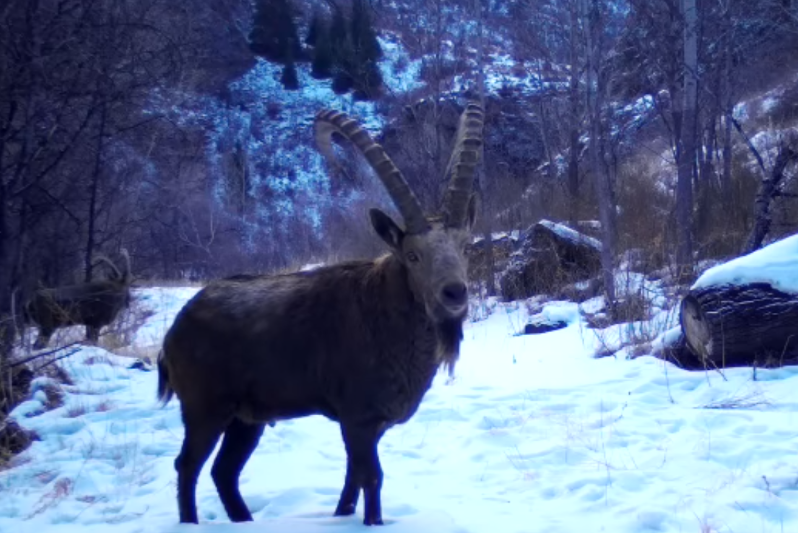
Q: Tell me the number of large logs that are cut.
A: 1